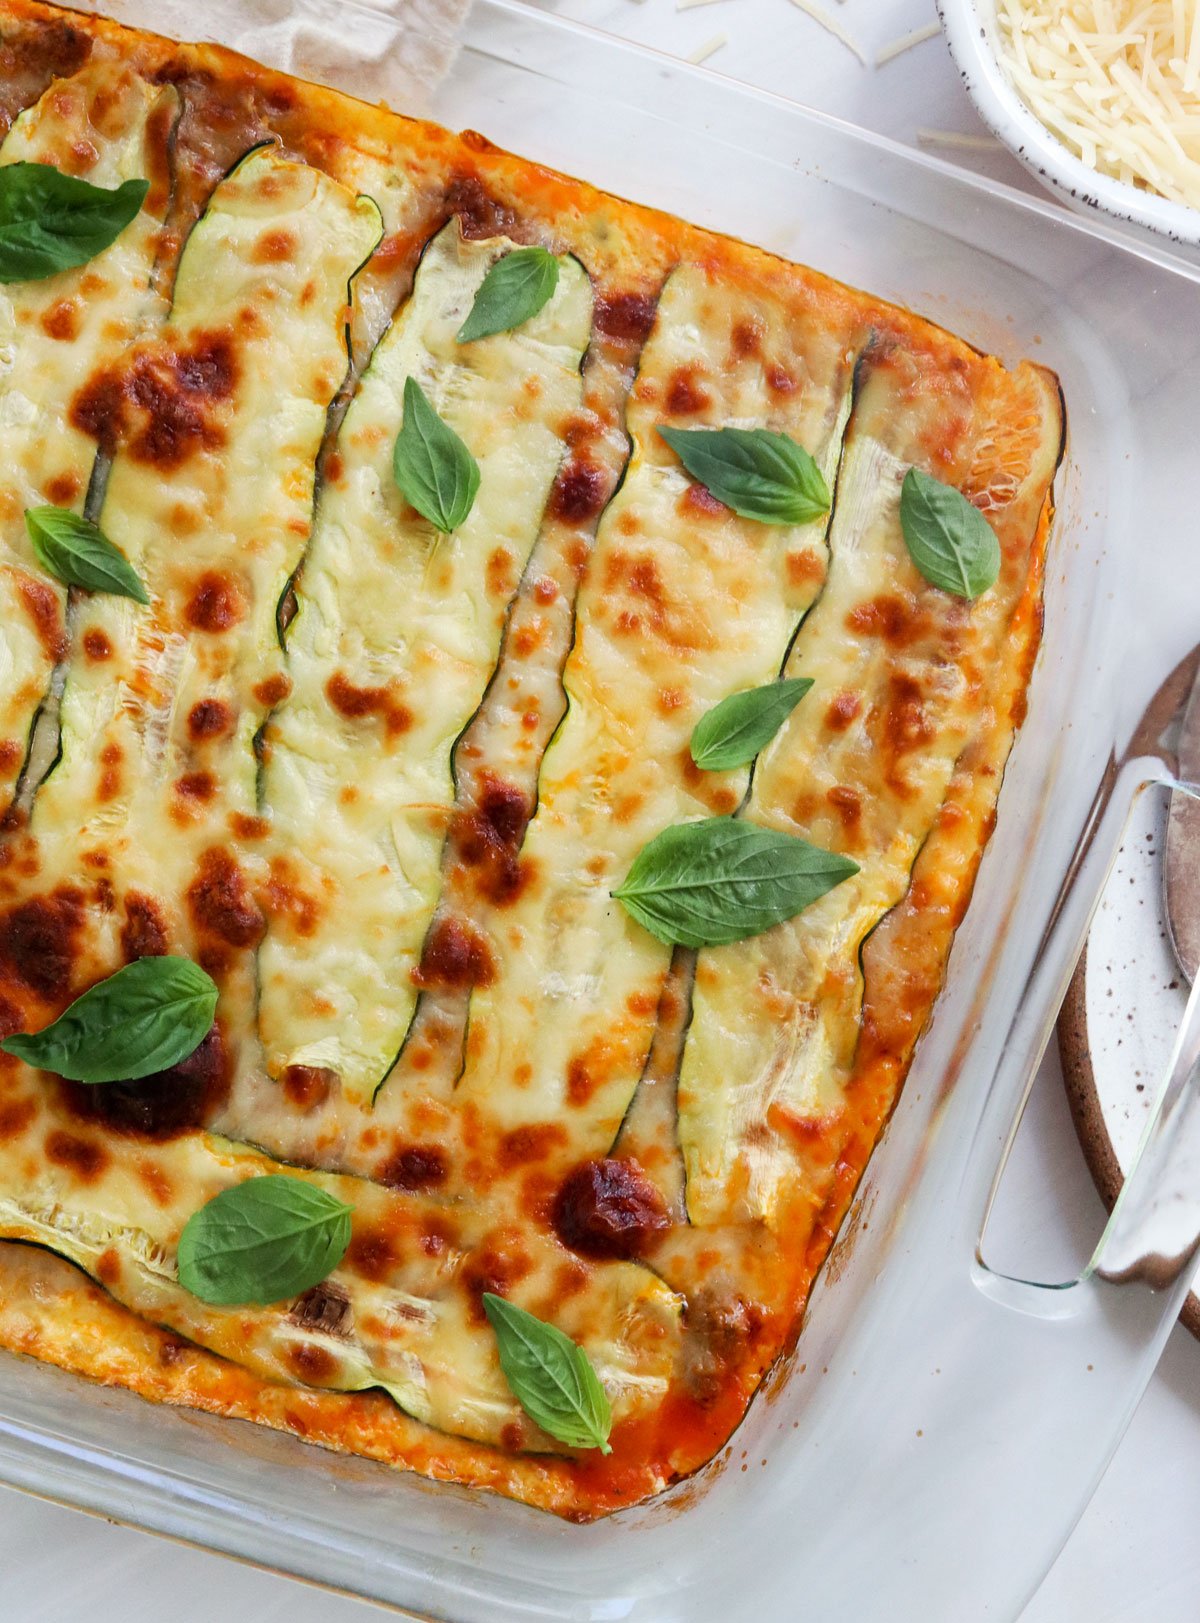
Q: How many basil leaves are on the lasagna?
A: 11